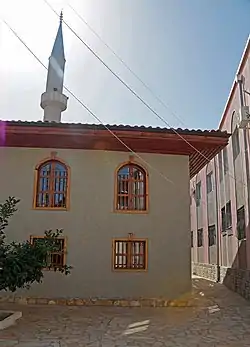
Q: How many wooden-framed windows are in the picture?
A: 4